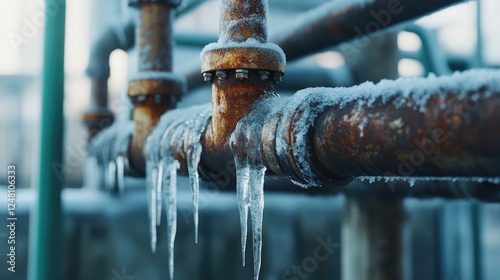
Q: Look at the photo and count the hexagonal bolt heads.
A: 5